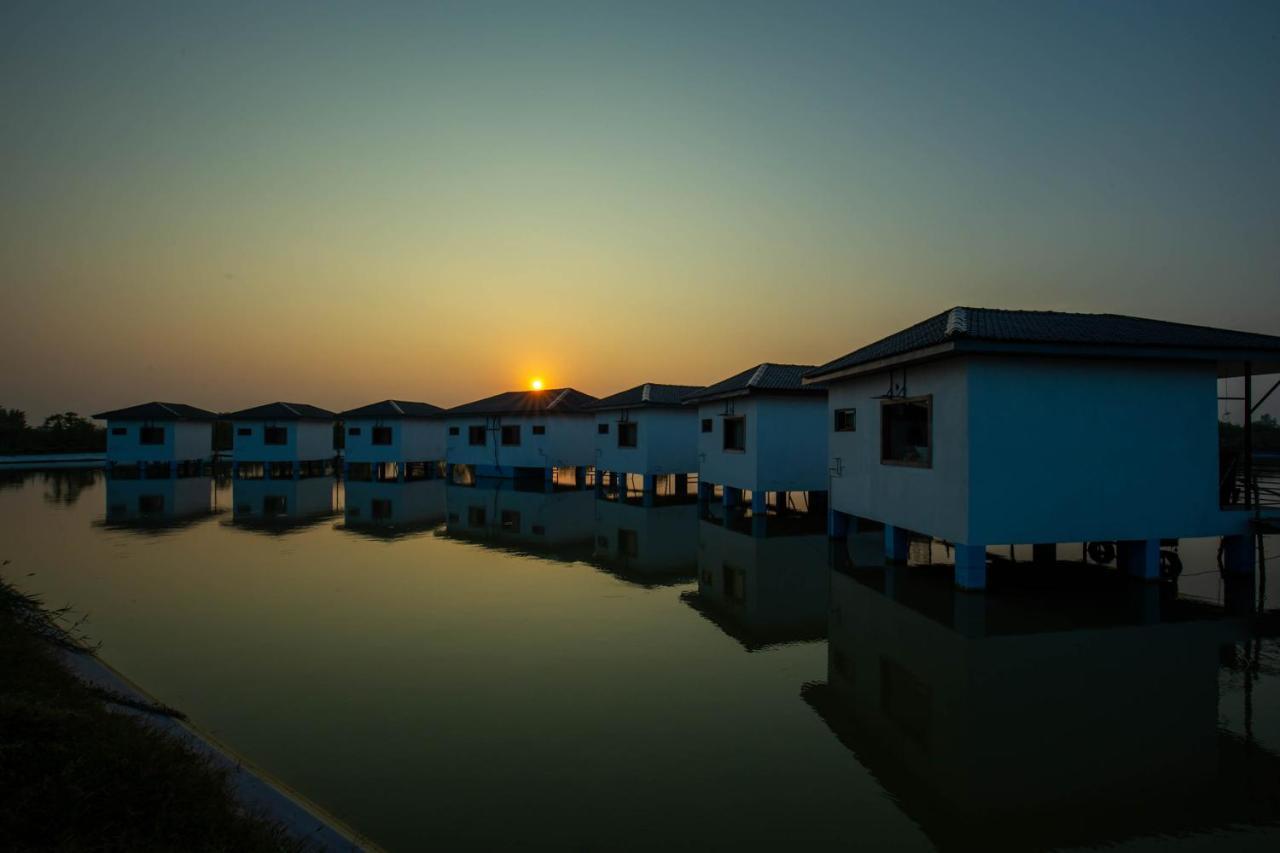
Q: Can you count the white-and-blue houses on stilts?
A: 7